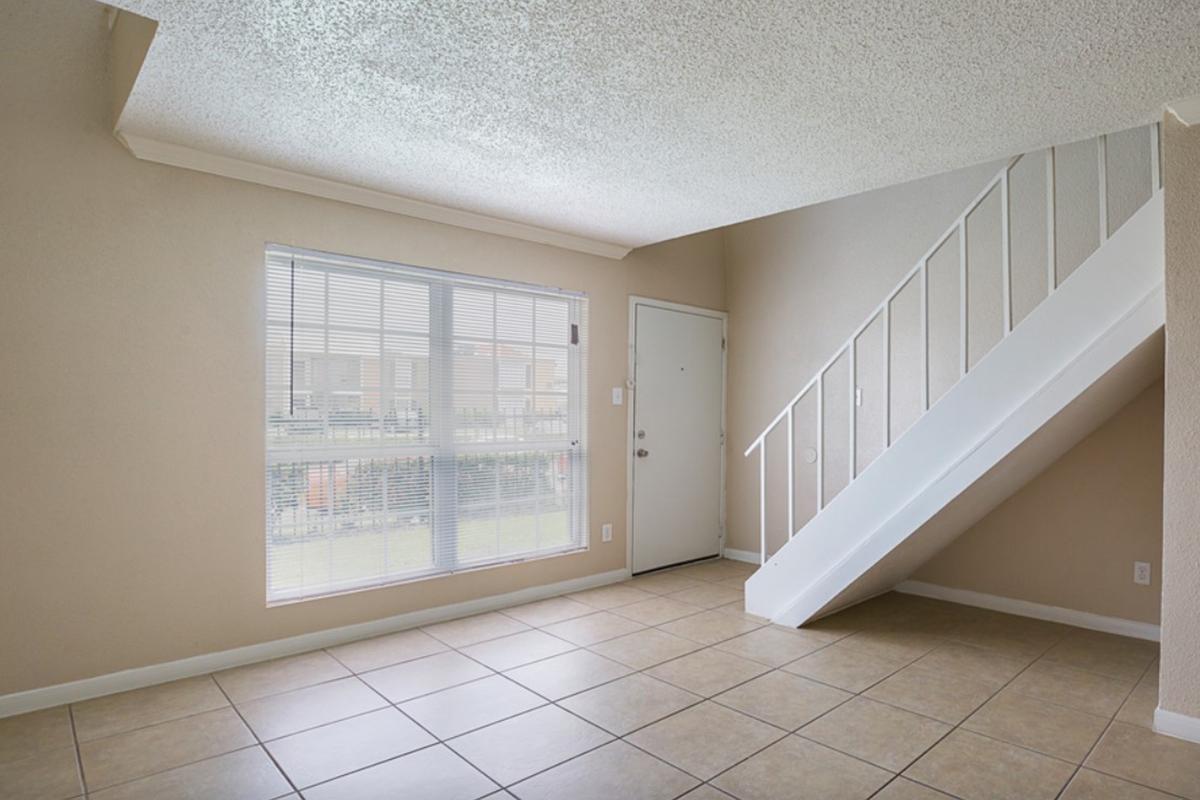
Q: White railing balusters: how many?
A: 11